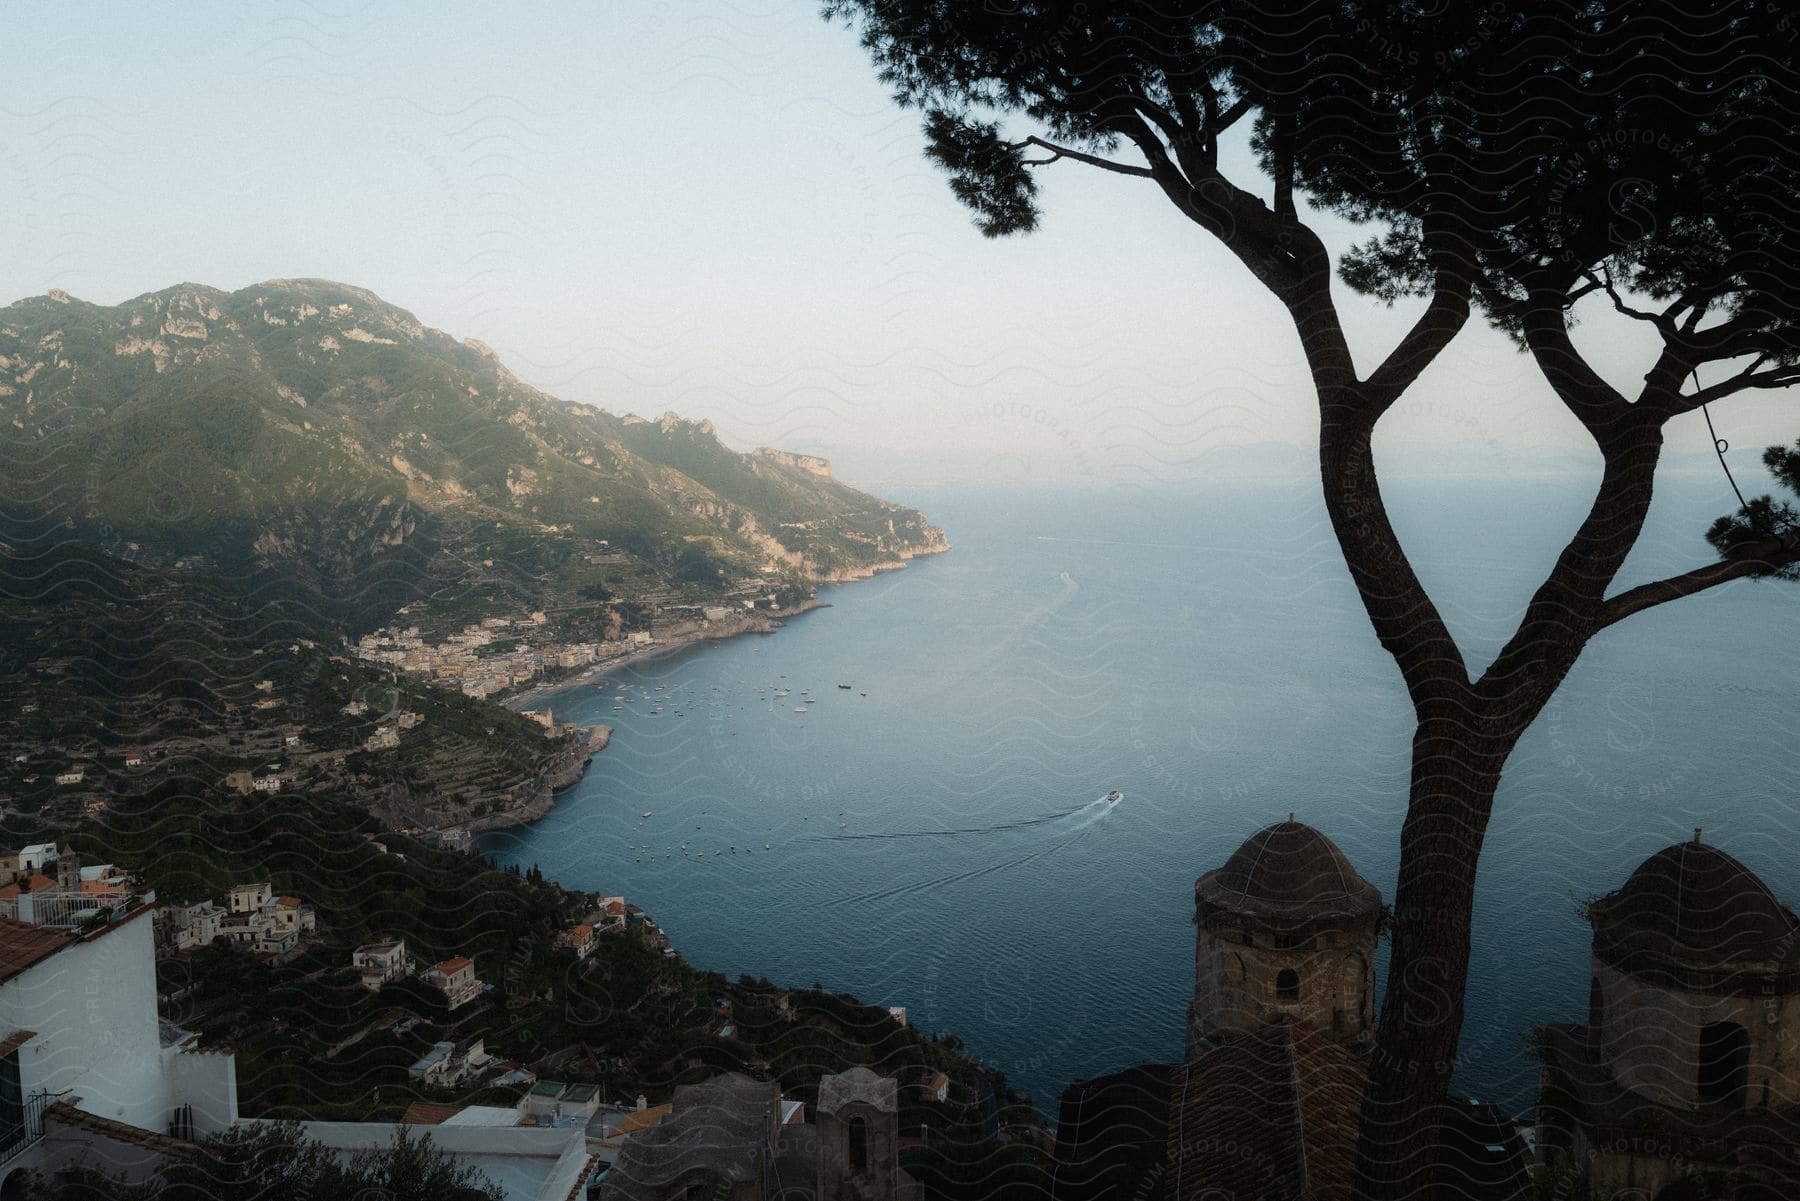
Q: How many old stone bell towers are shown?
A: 2